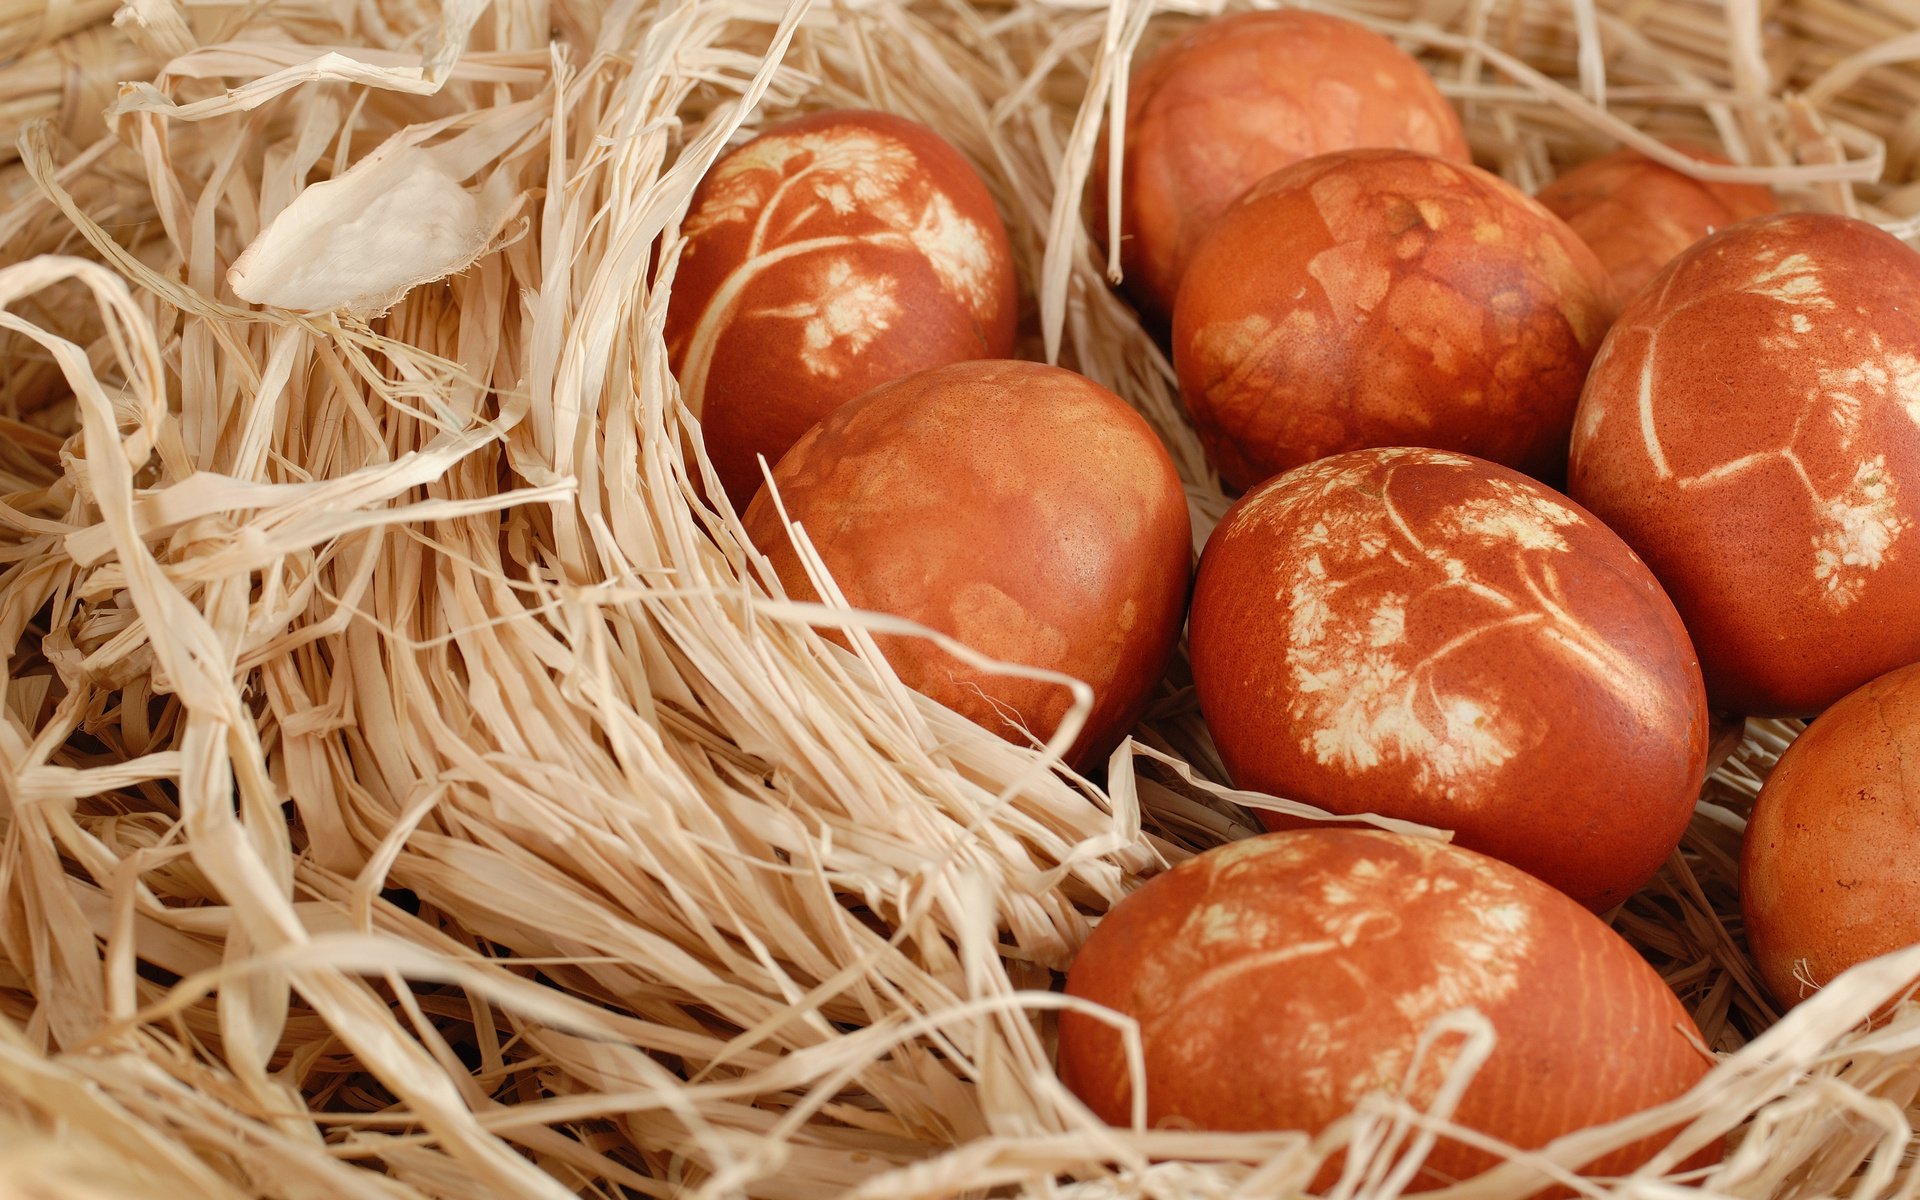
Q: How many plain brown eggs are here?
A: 5